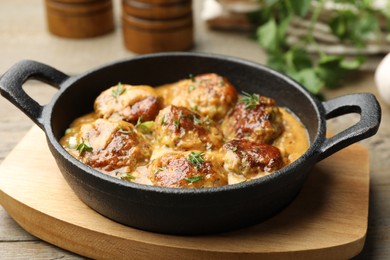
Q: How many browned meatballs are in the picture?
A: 7